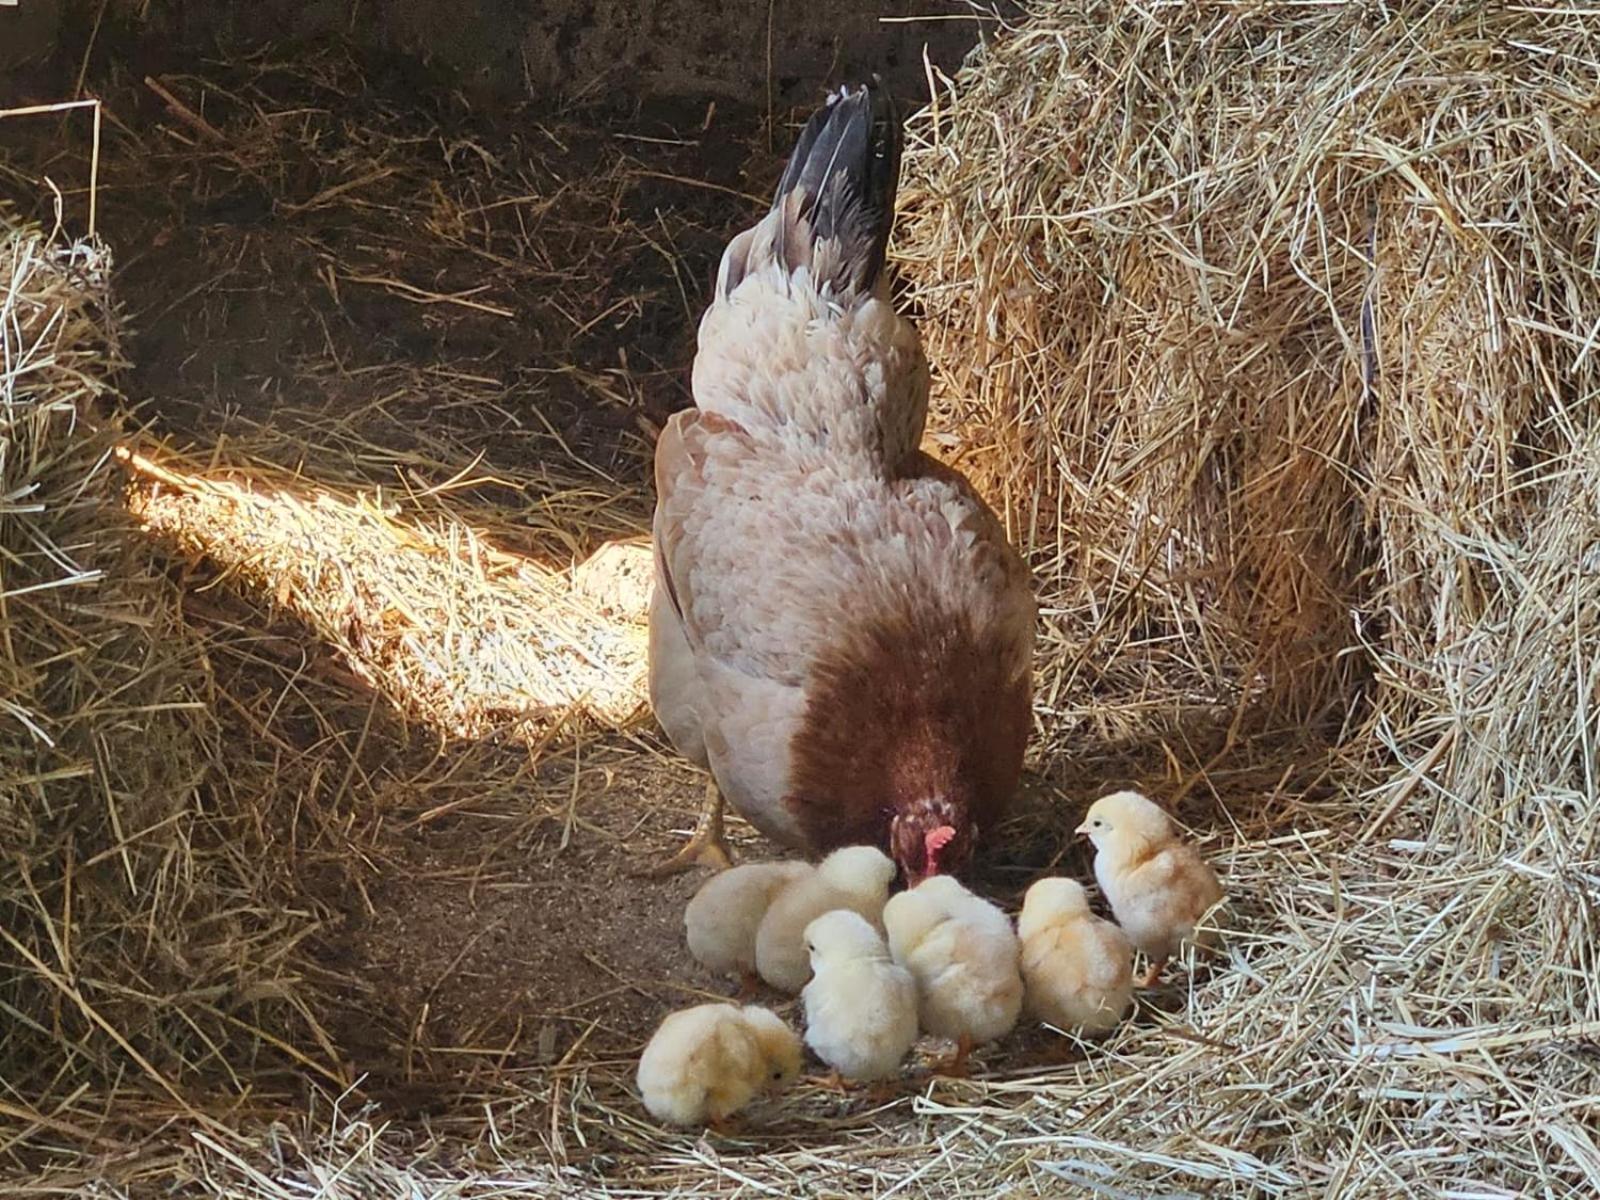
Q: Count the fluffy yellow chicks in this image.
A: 7